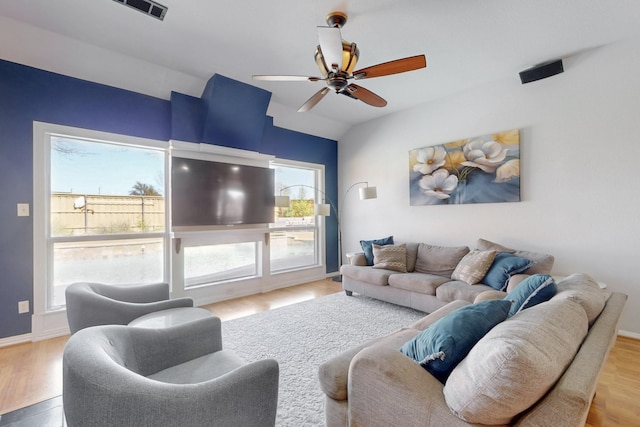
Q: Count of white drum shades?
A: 3